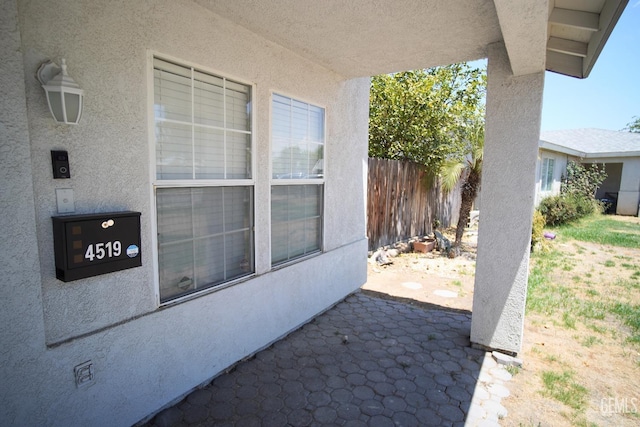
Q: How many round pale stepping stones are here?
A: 2